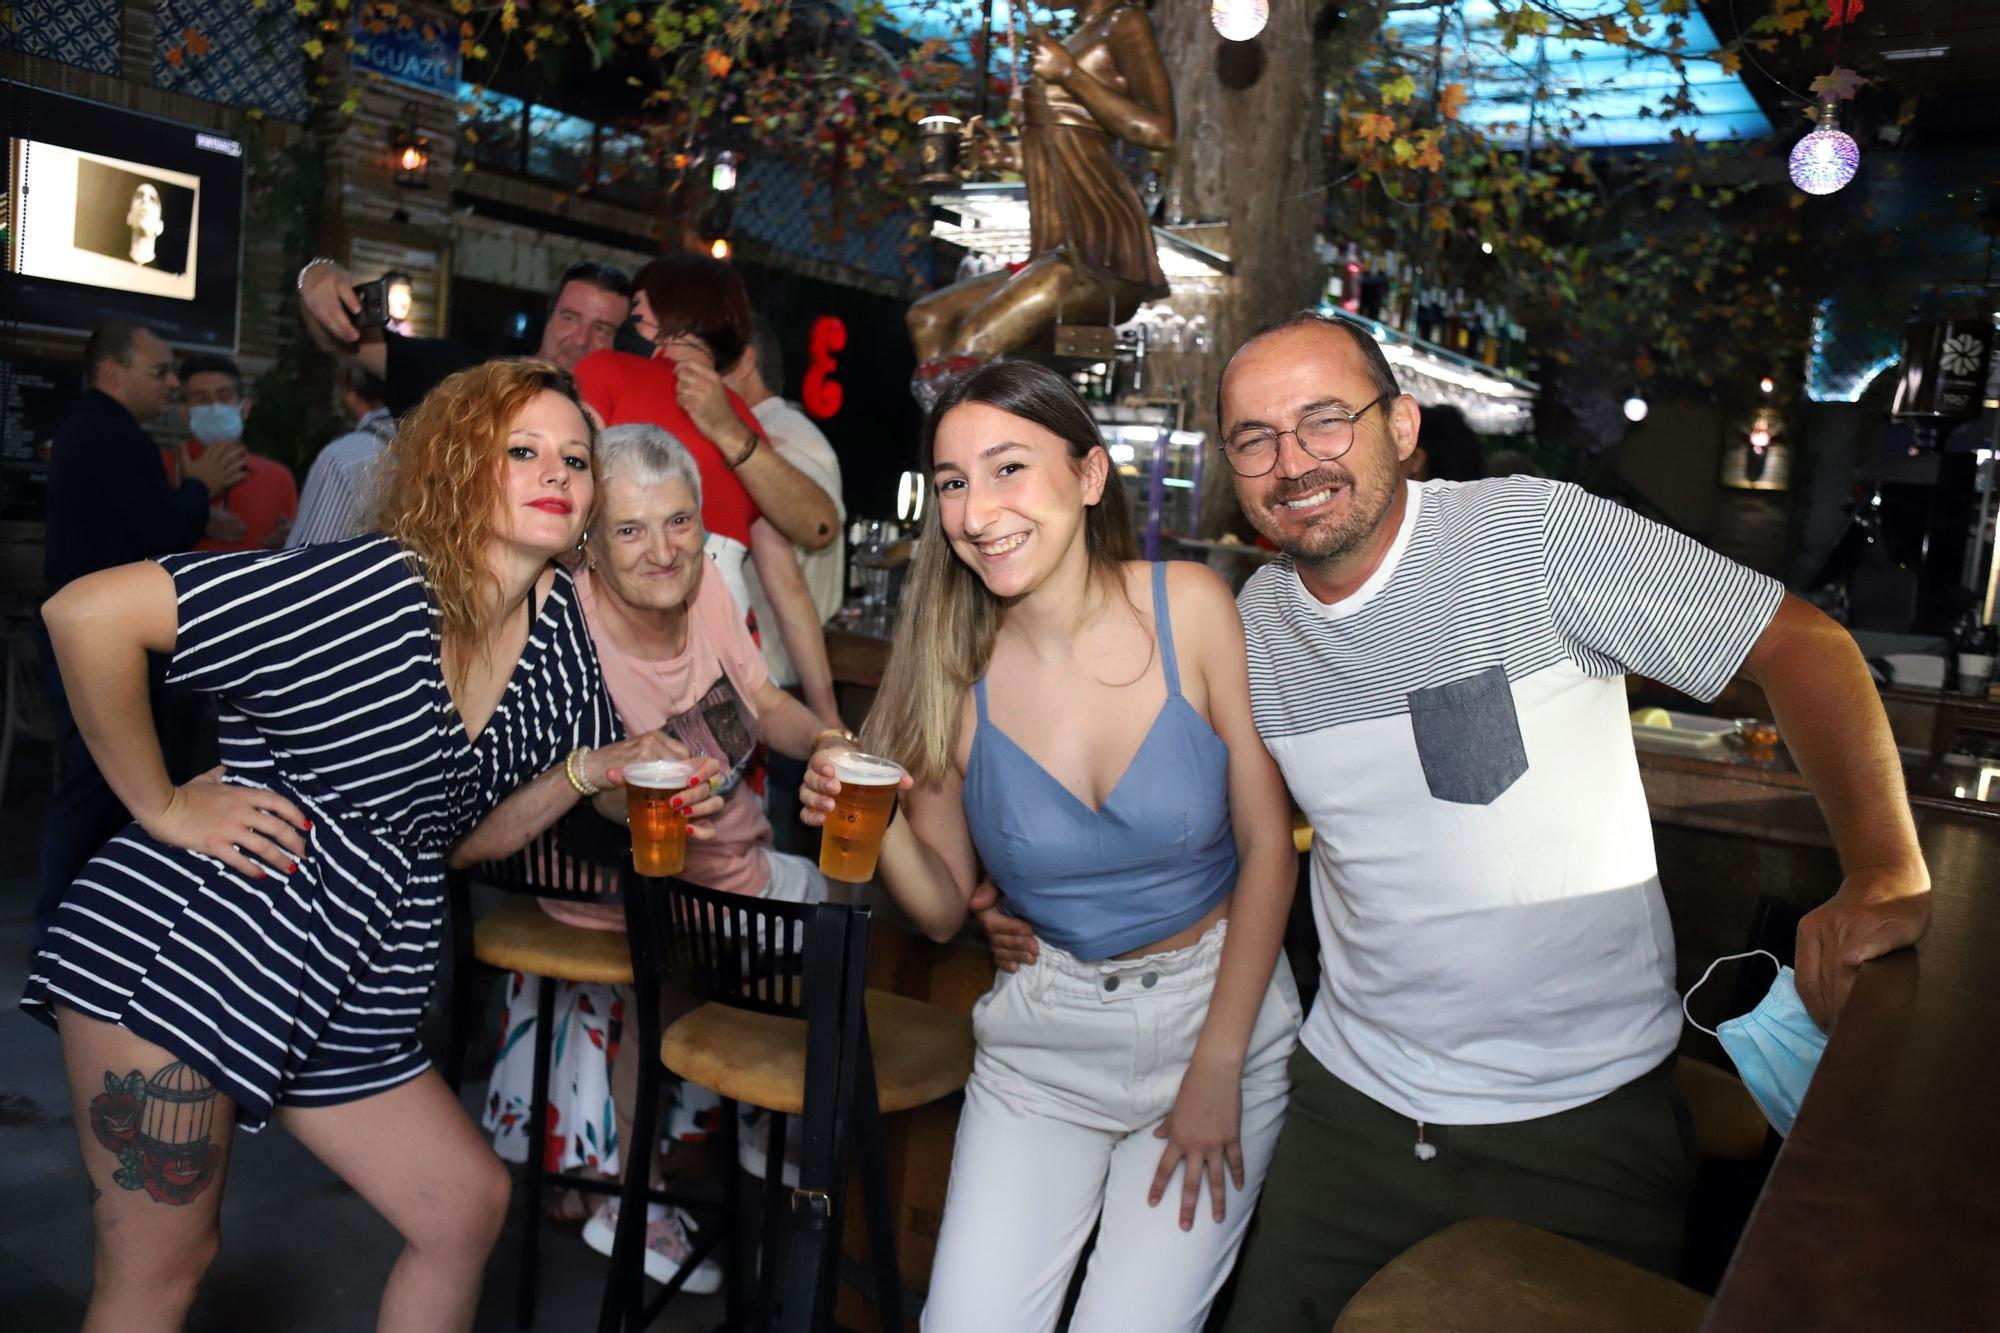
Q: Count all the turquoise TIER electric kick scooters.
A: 0